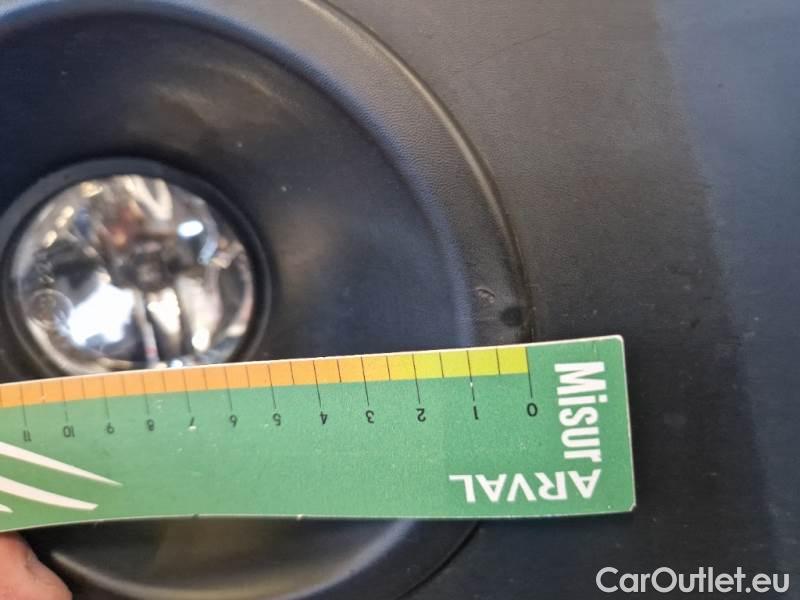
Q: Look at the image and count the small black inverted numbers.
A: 12